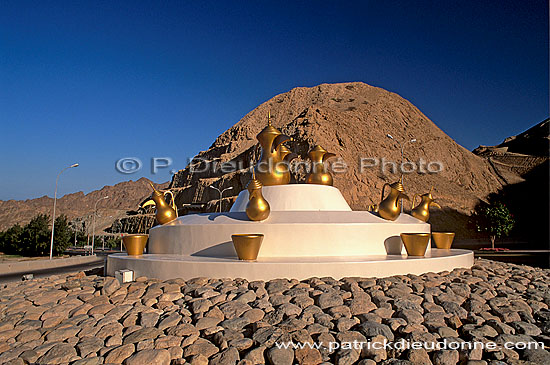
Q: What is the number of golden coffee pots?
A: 7